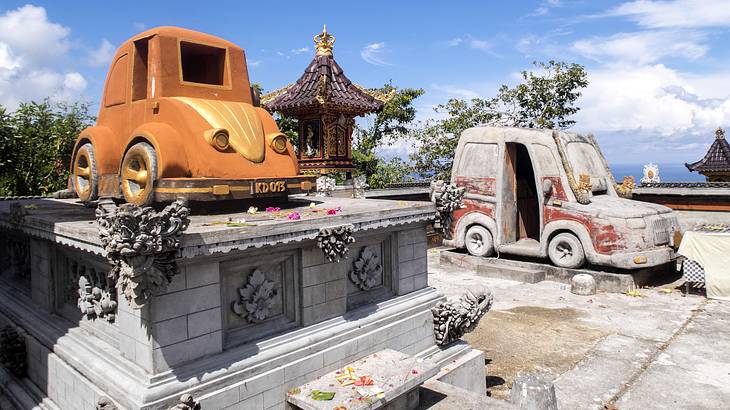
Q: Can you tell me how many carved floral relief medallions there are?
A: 2